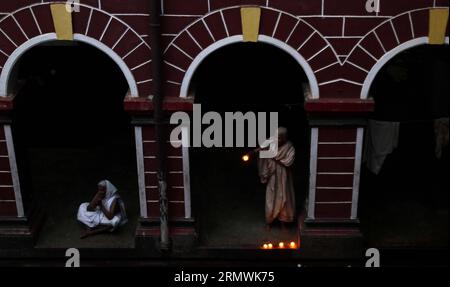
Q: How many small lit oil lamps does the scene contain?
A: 5